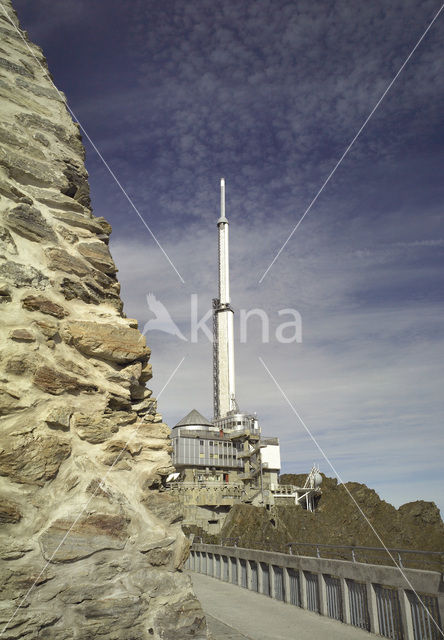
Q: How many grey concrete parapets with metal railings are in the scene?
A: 1